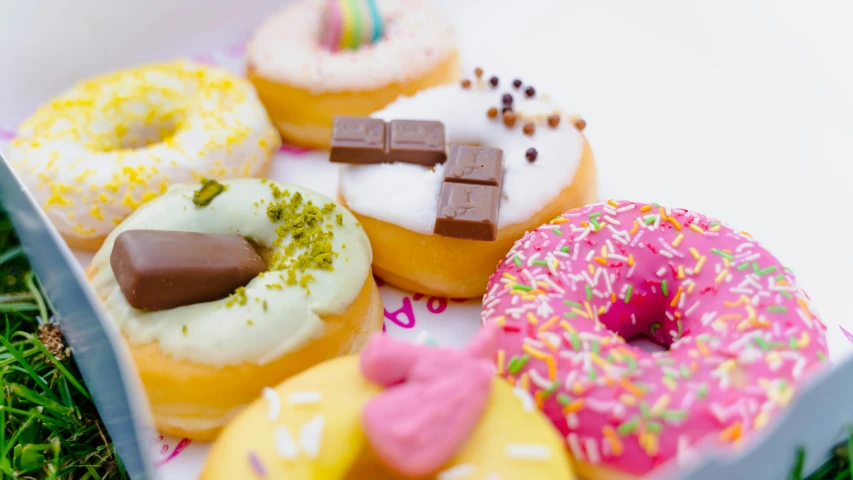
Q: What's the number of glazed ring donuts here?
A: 6